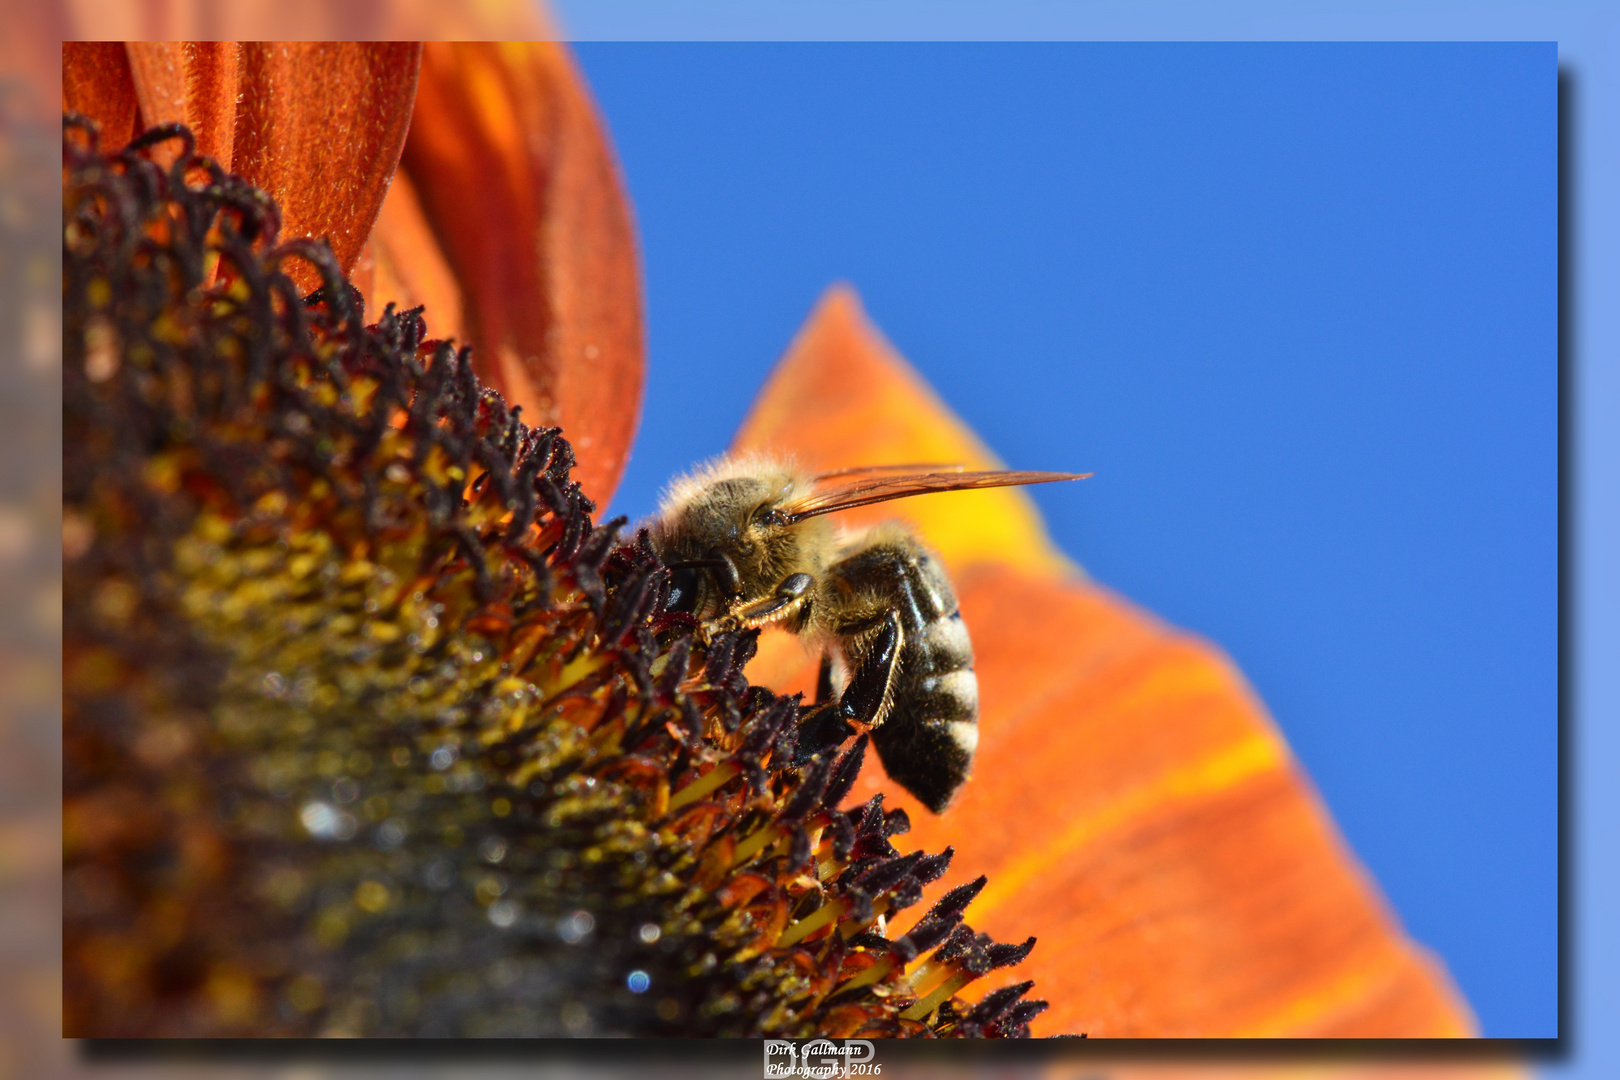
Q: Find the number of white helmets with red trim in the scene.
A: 0